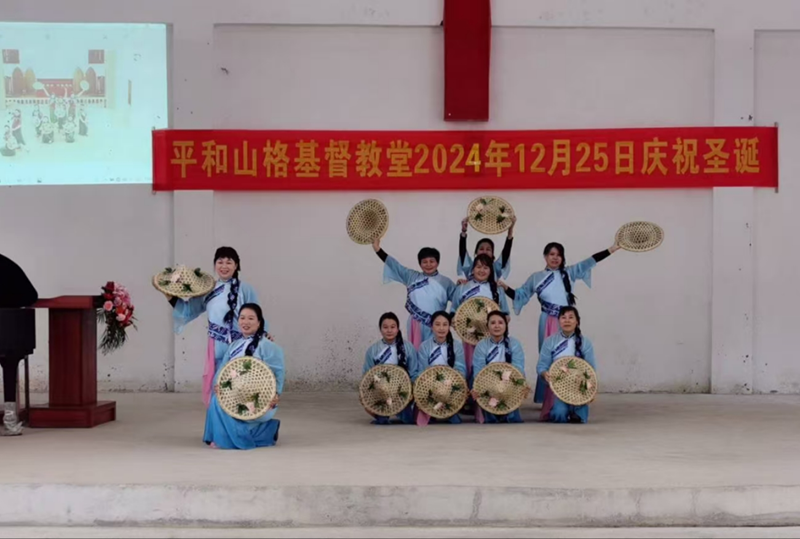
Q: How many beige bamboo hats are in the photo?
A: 10